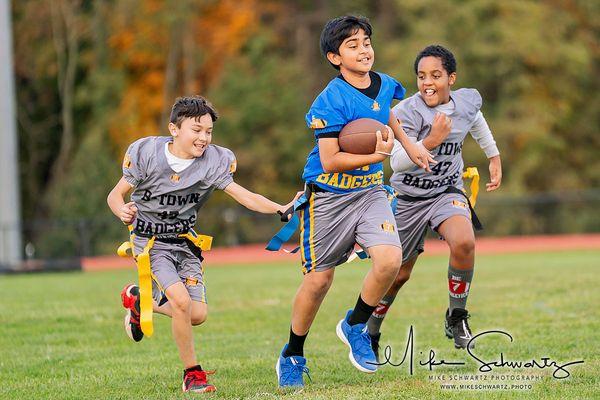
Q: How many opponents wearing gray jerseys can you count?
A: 2